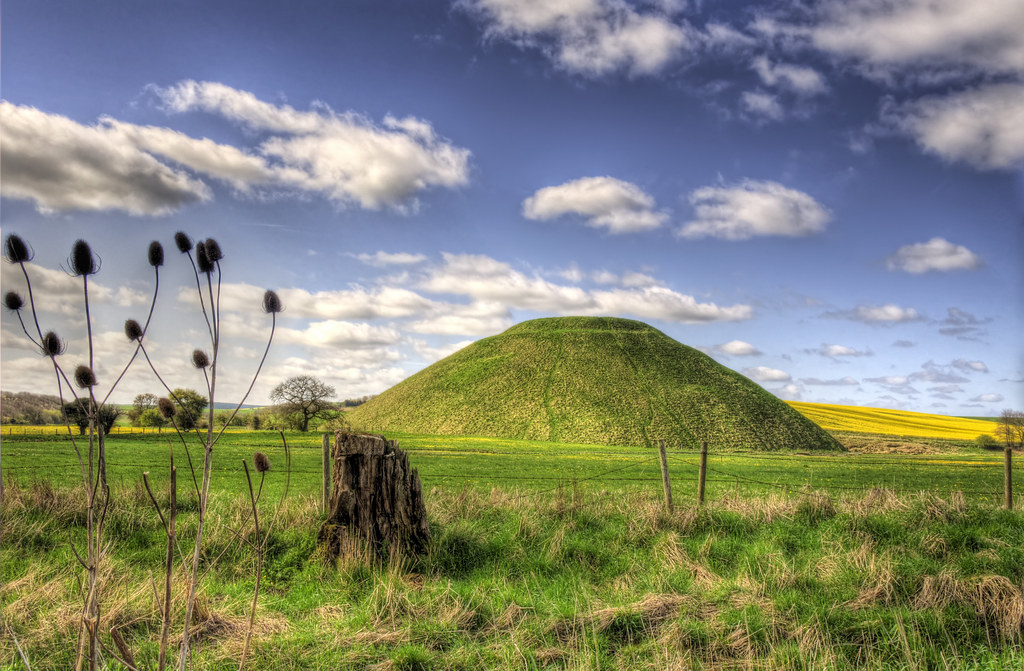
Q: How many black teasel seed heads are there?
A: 14